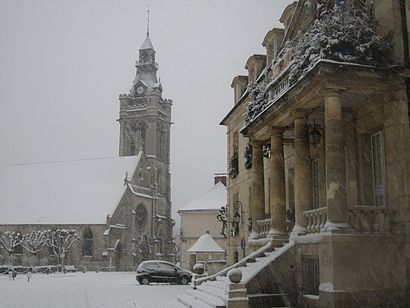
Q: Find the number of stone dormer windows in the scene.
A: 4